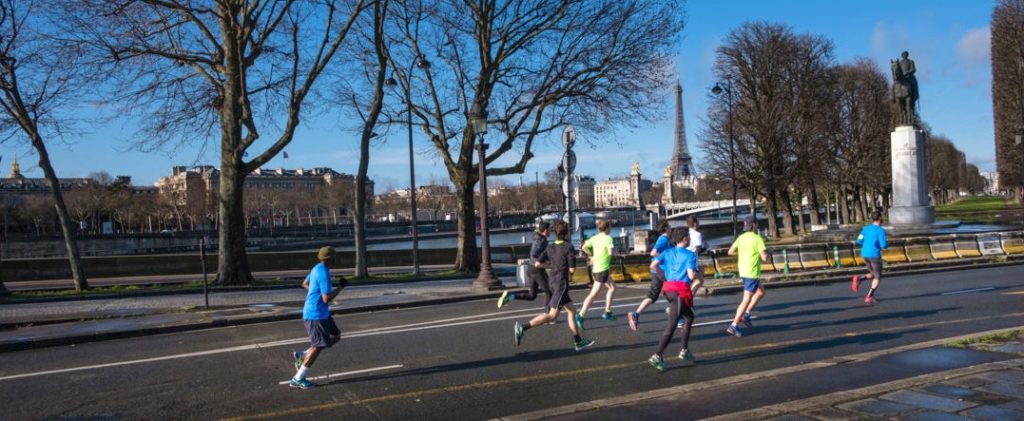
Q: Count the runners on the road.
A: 9